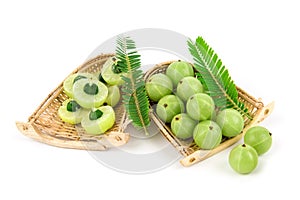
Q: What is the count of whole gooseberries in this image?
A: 10